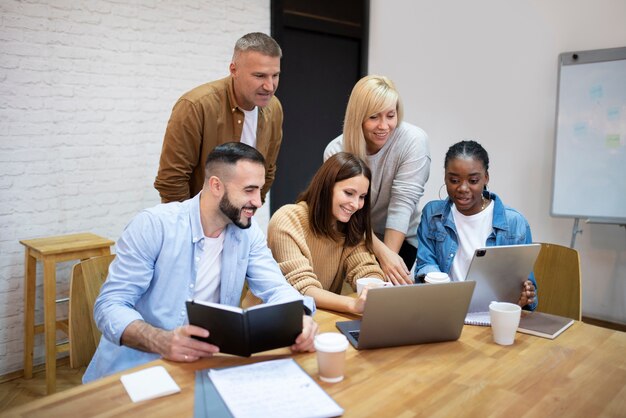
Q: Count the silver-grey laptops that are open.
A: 1